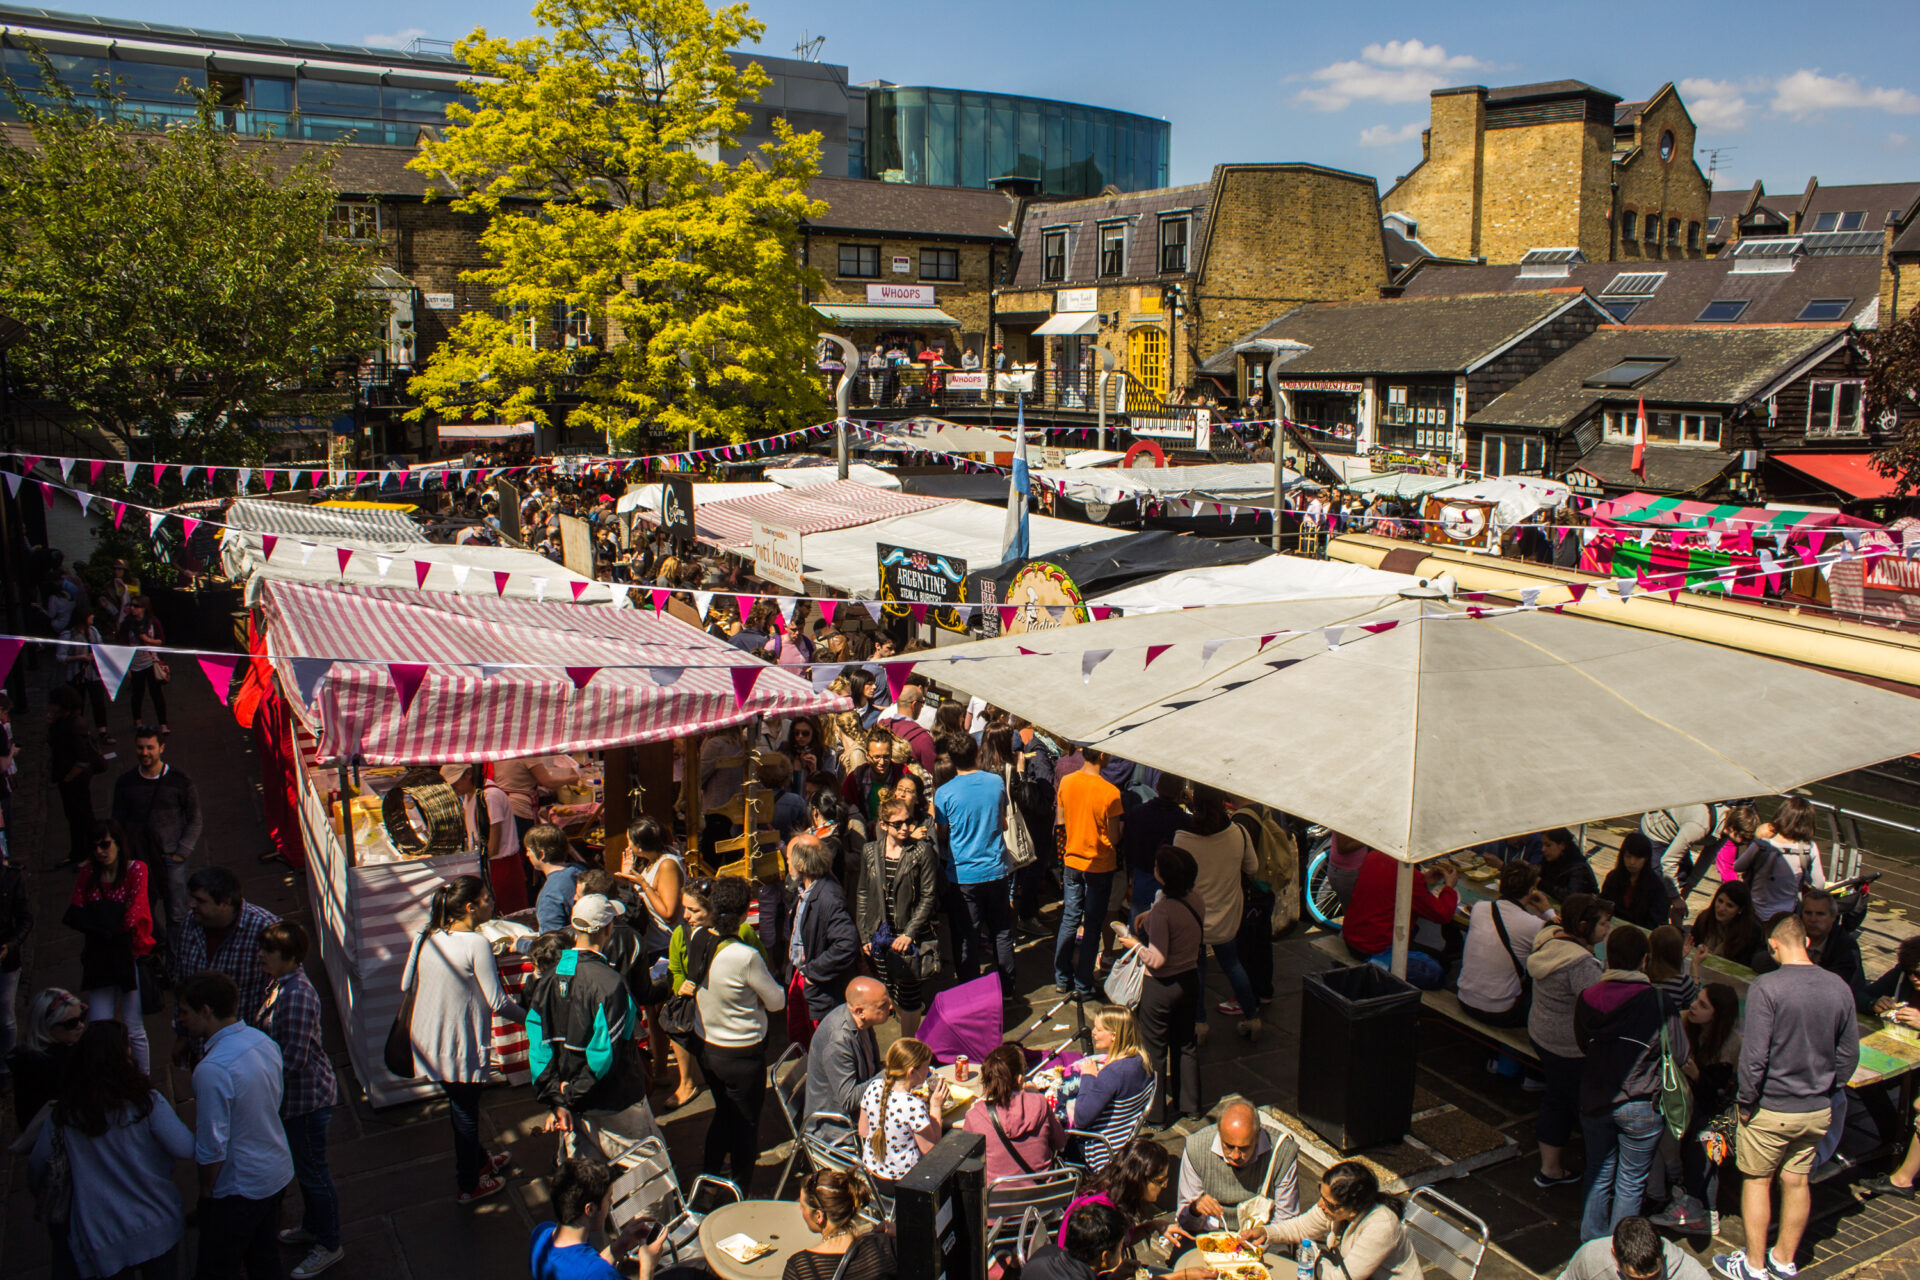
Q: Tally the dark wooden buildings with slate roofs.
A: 2